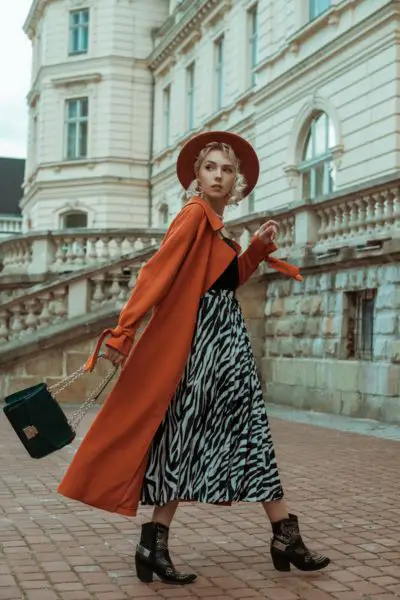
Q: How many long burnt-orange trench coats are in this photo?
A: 1